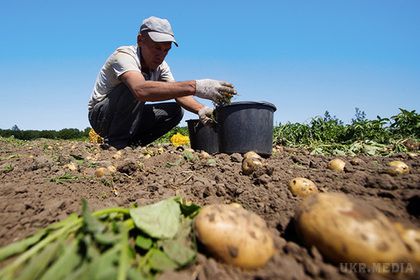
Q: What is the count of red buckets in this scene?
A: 0